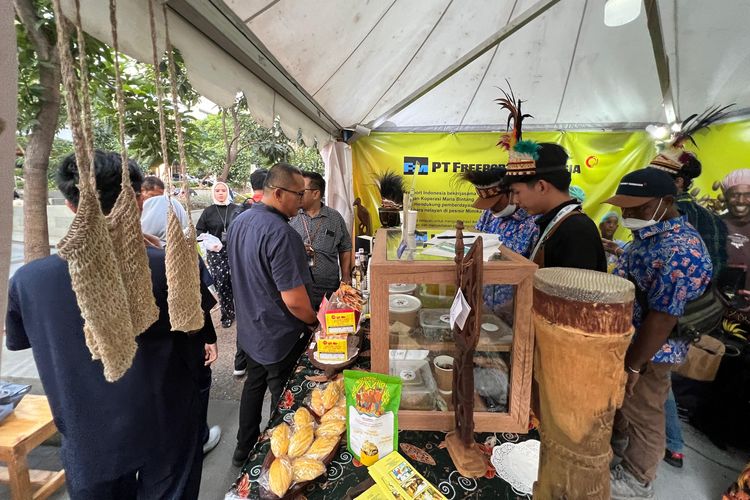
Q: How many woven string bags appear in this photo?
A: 3